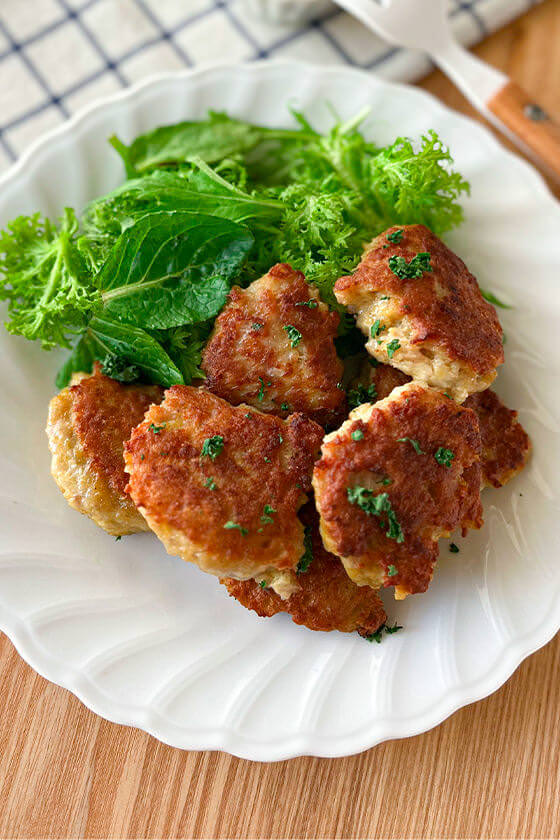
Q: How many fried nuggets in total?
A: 7